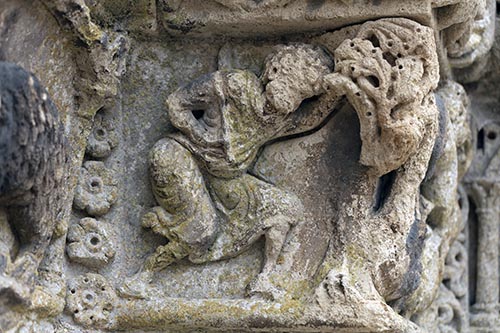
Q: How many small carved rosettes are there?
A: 4